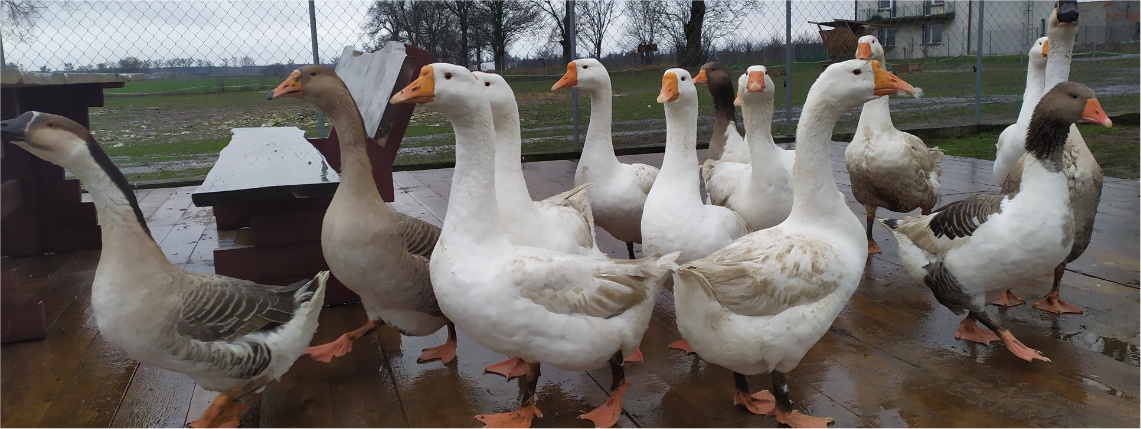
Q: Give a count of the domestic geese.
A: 14